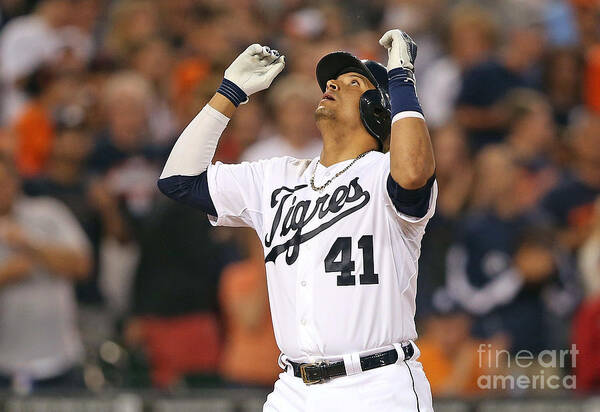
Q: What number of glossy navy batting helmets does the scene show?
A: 1